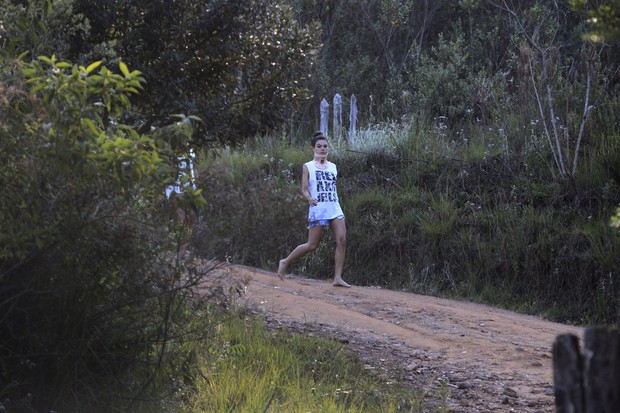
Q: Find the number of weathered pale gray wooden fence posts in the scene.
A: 3